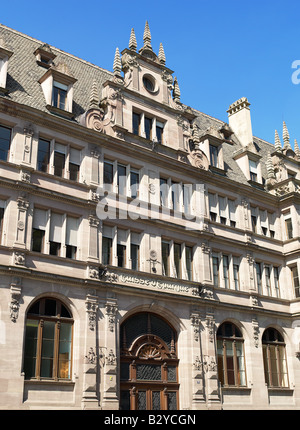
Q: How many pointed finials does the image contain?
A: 11